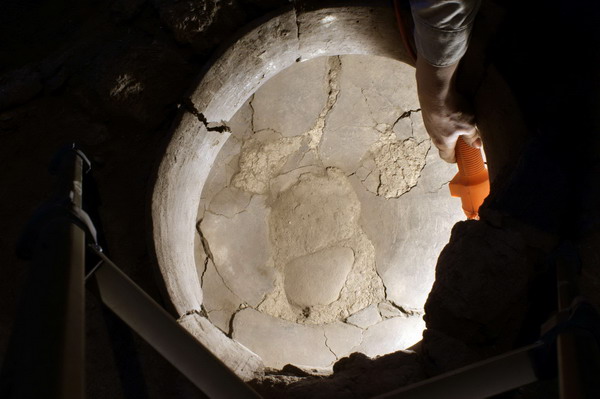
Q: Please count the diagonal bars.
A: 2